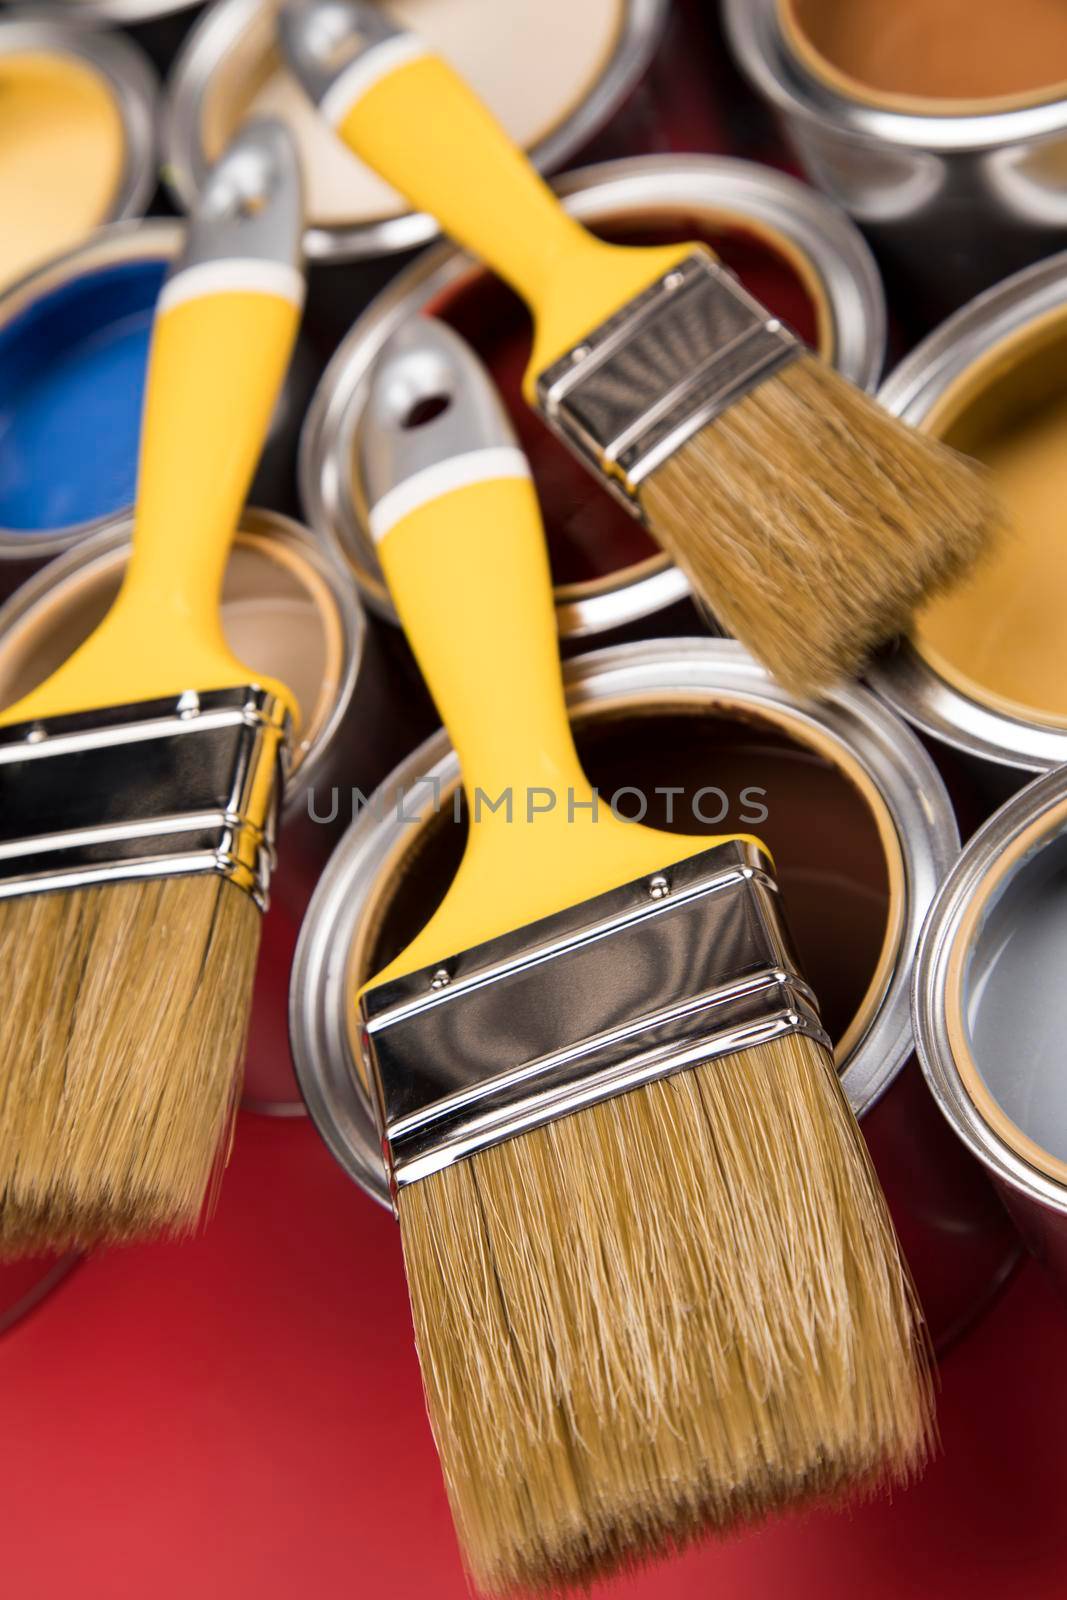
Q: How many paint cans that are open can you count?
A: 9